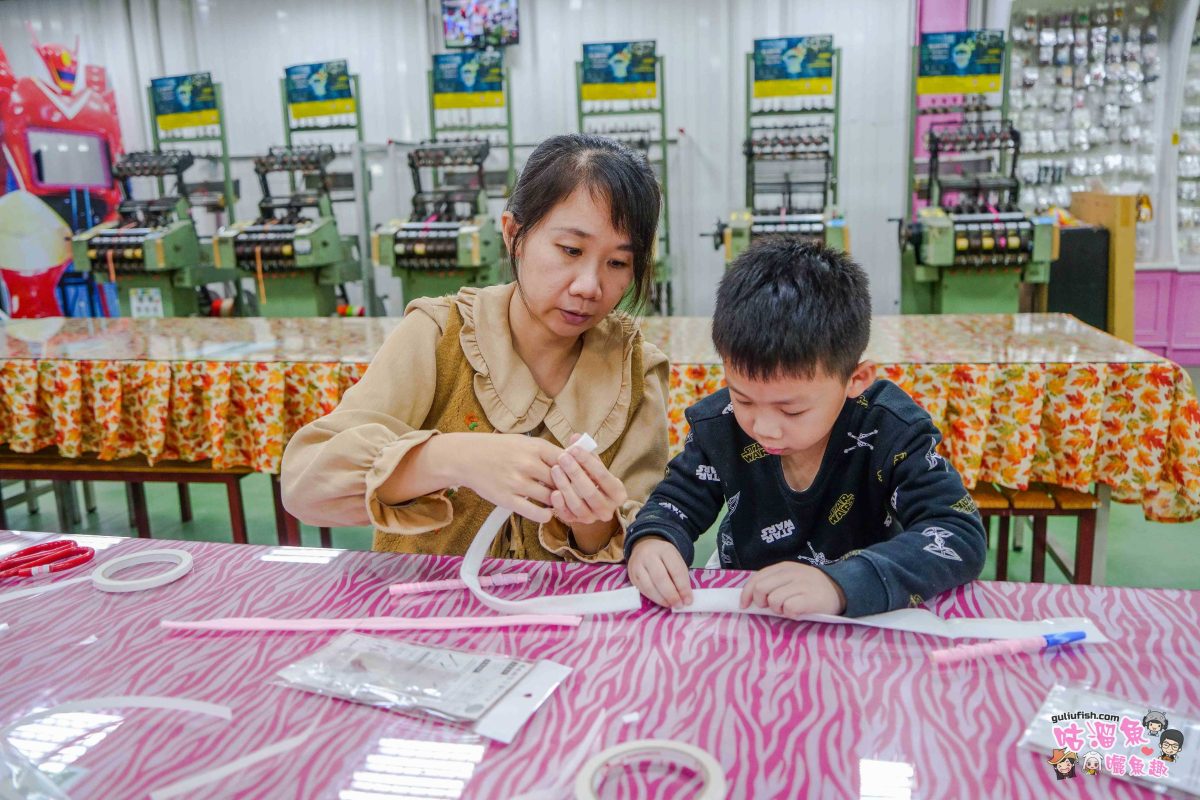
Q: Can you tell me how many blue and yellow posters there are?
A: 6